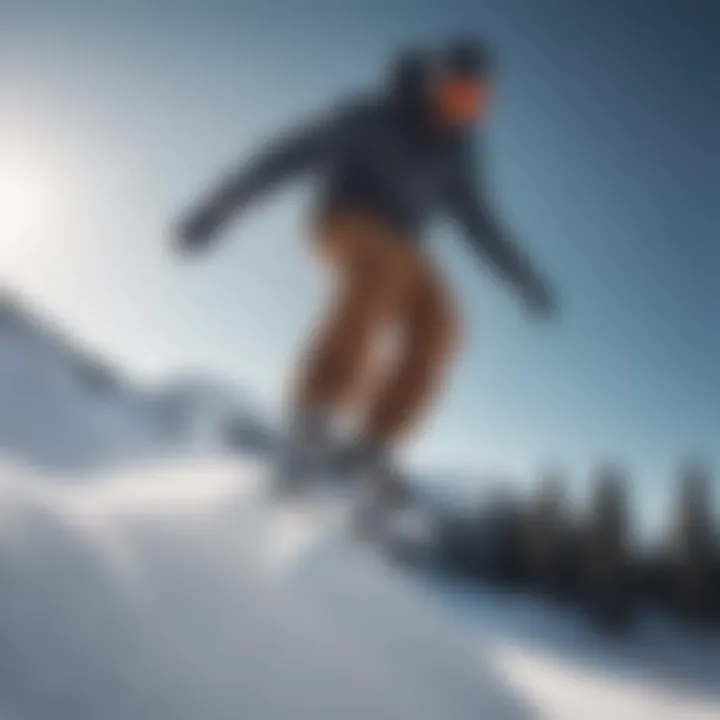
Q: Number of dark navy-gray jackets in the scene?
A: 1